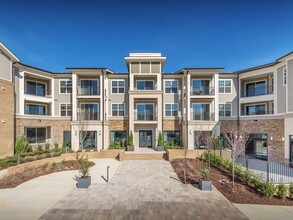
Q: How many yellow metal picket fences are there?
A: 0